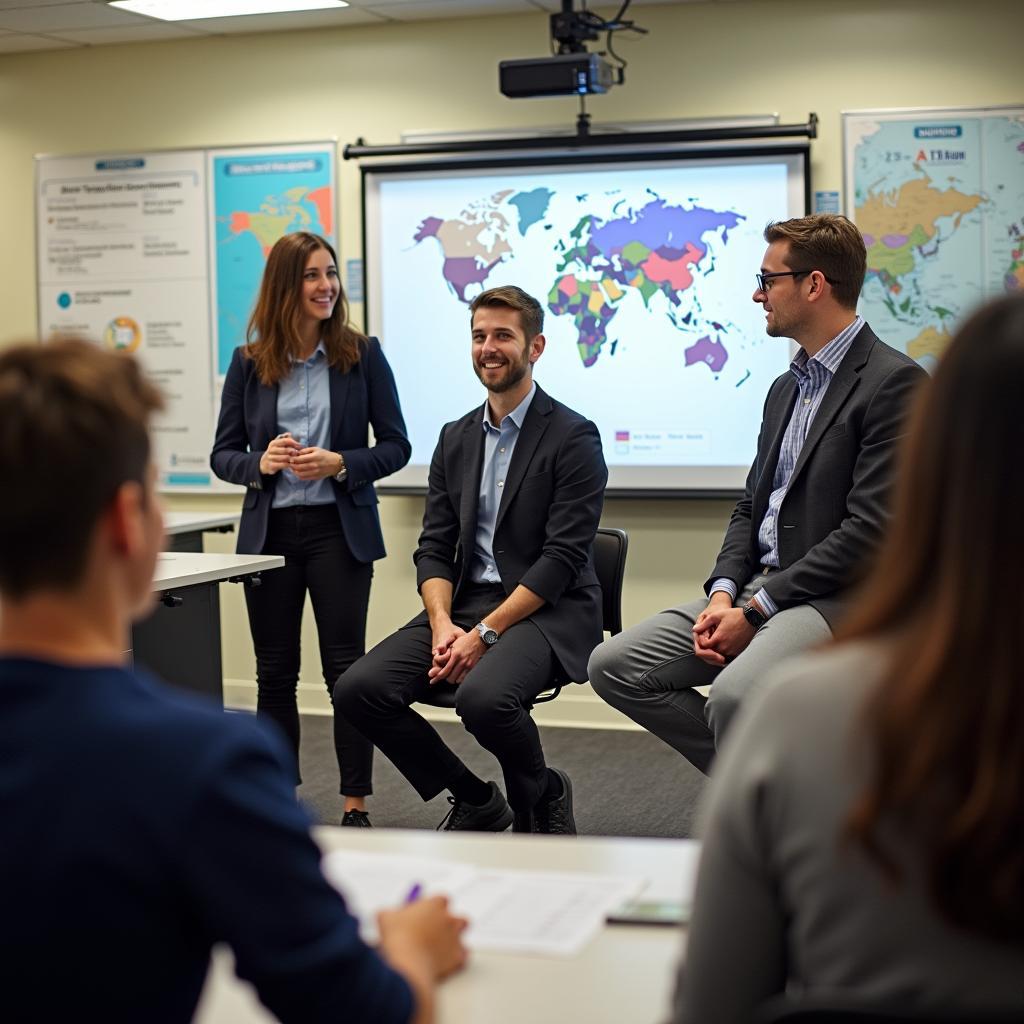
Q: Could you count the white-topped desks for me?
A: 3